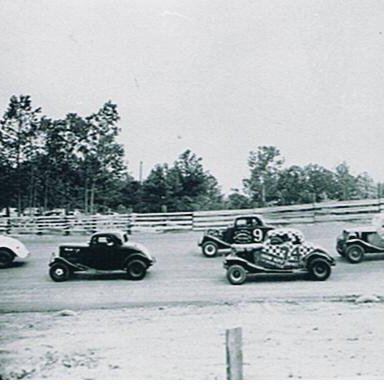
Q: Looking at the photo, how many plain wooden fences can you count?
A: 1